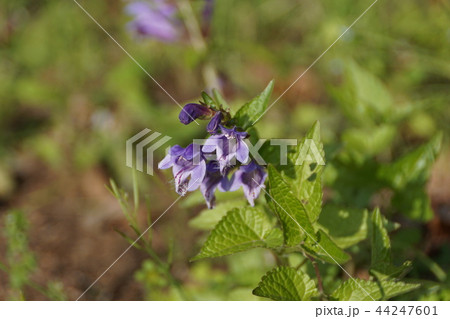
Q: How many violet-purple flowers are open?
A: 4